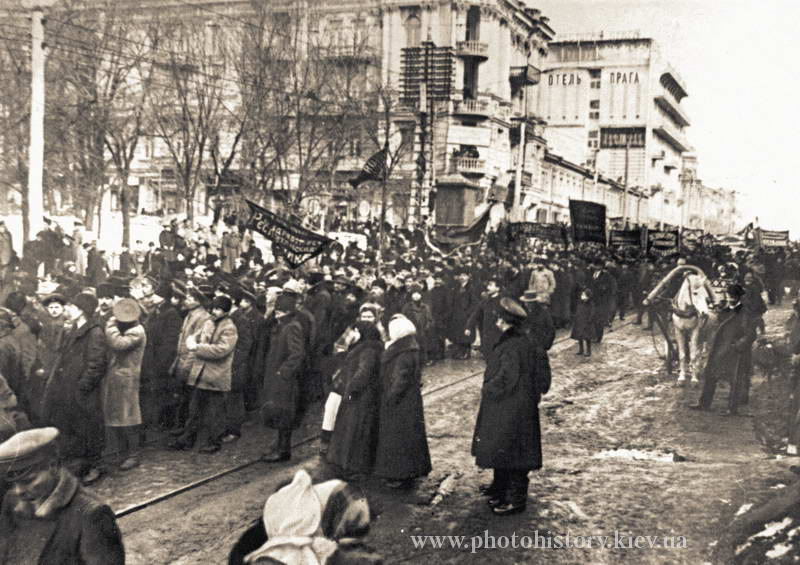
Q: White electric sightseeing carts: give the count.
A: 0